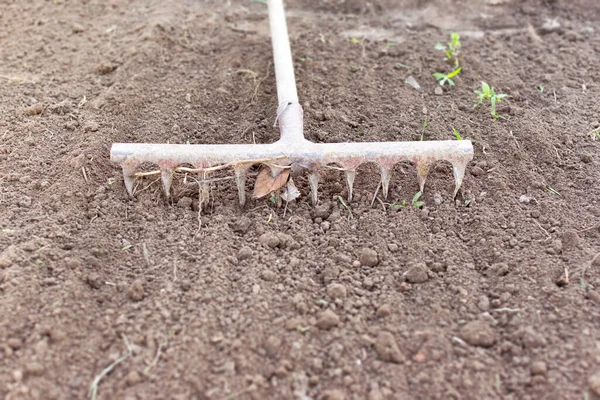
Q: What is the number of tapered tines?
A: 10